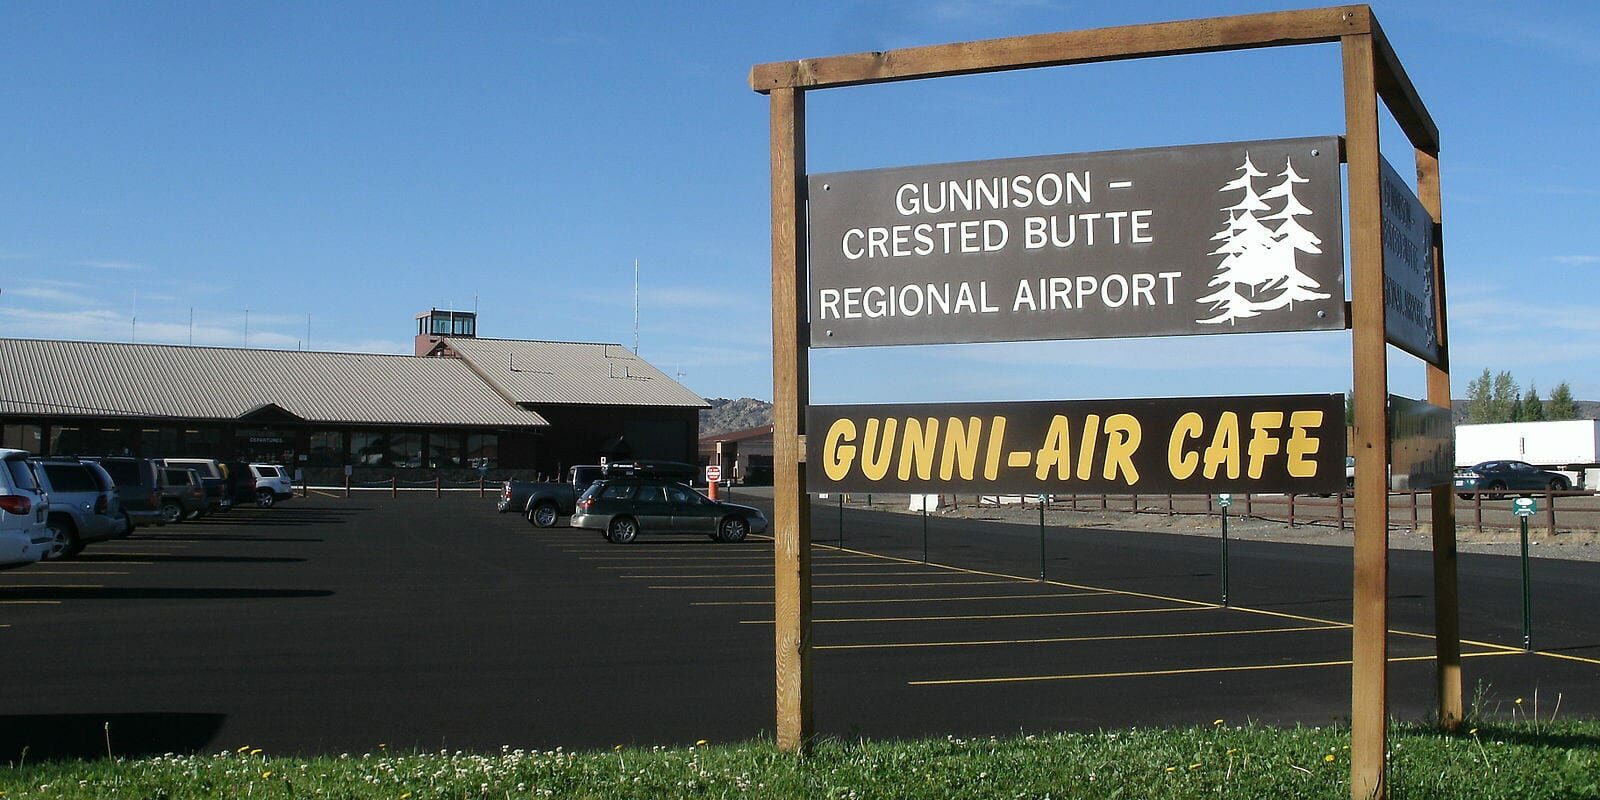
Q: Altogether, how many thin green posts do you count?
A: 5